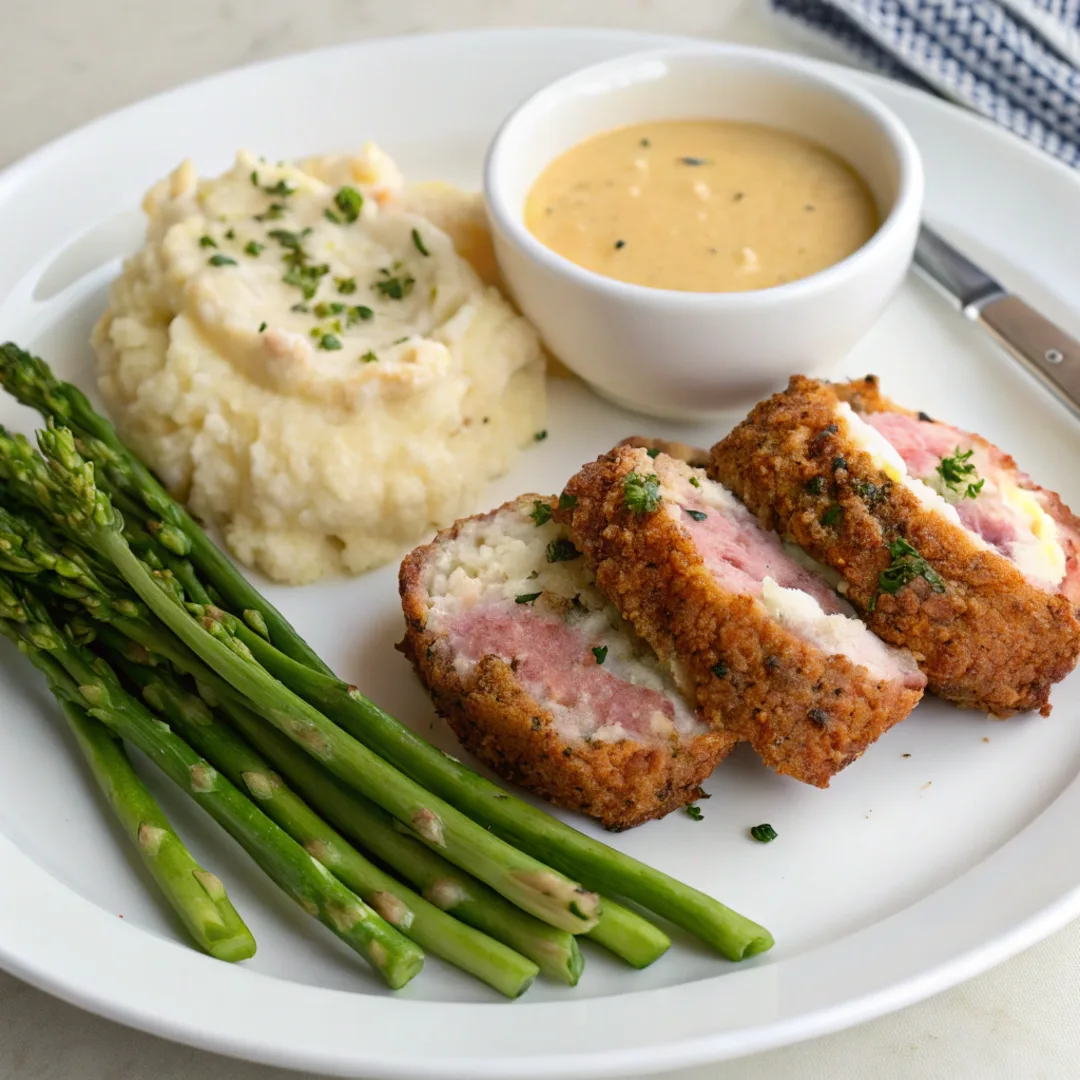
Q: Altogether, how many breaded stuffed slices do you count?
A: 3